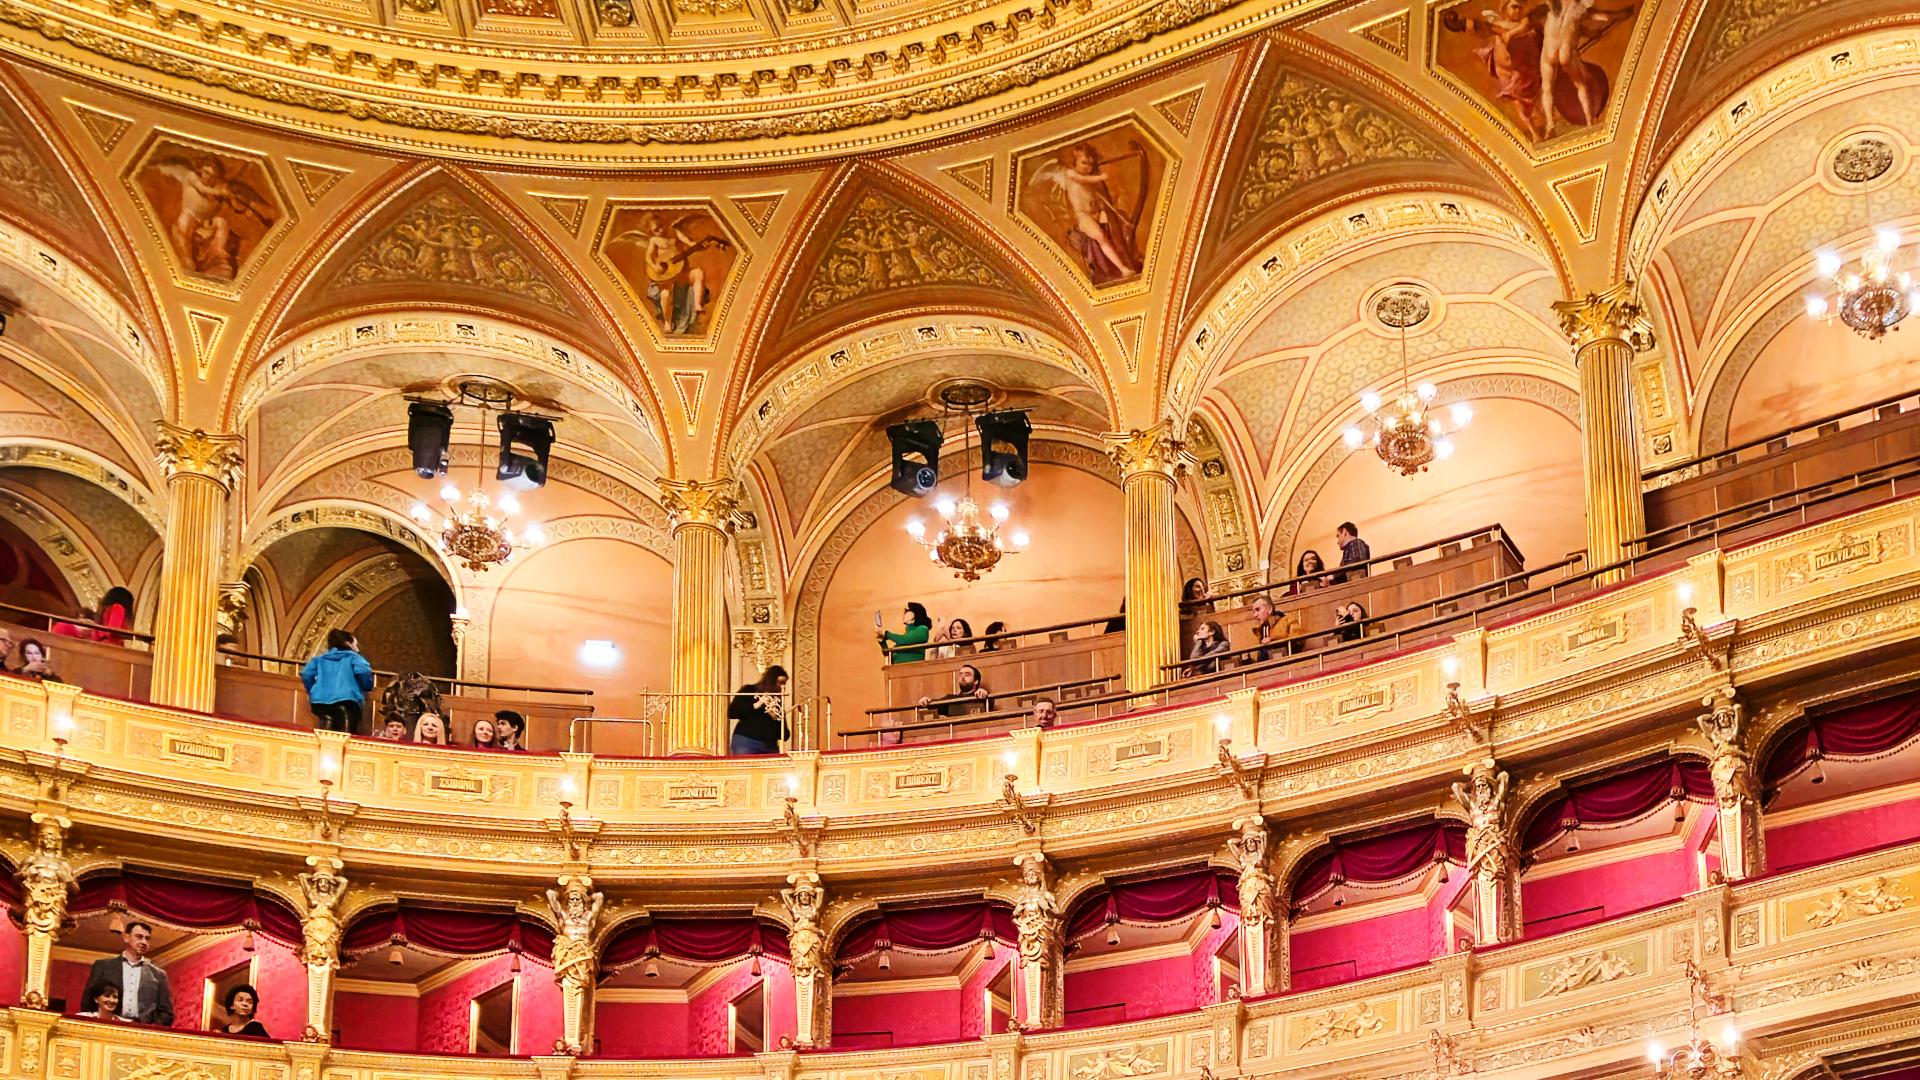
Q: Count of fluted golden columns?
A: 4